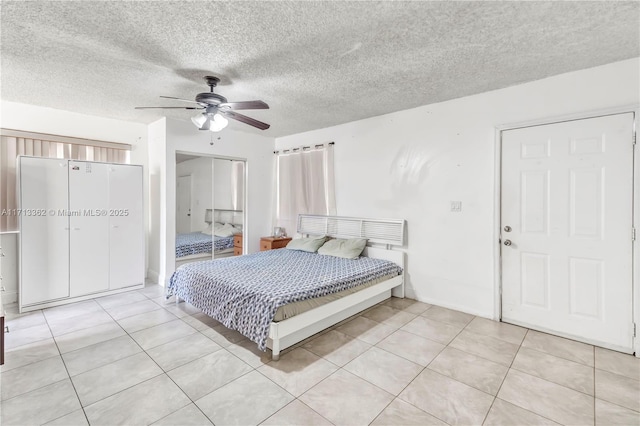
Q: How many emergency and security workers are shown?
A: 0